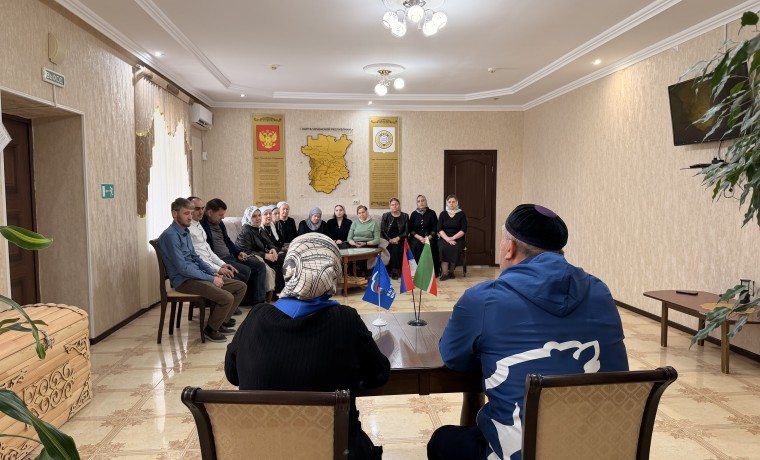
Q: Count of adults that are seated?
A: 15